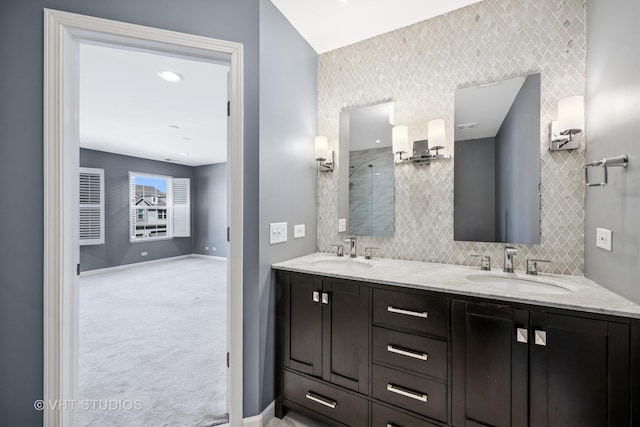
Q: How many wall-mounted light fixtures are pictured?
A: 3